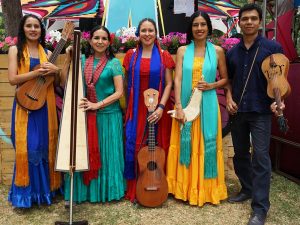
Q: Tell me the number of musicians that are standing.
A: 5